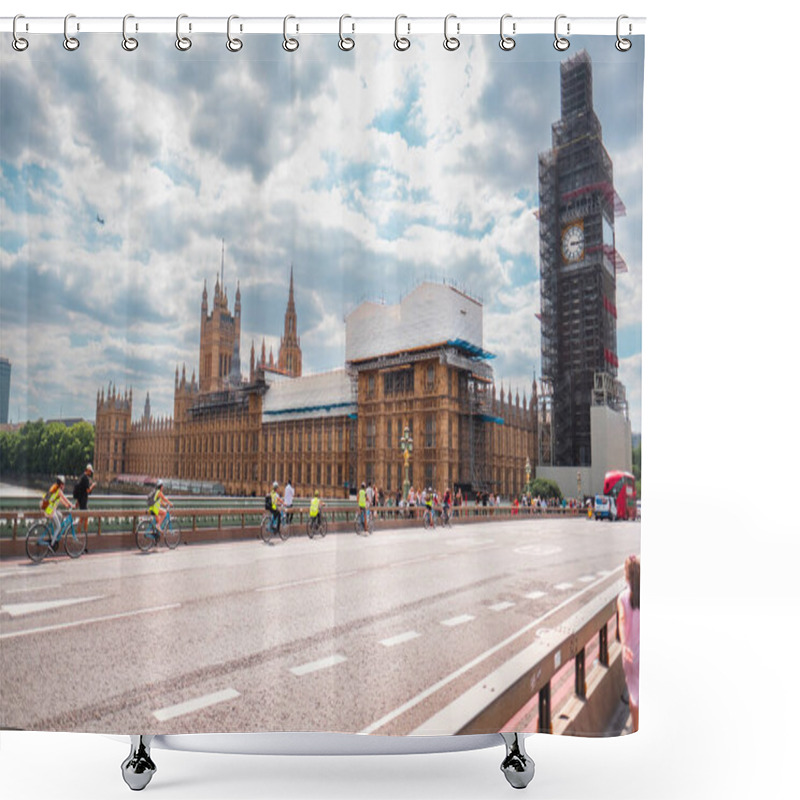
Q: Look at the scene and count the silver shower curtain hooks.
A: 12